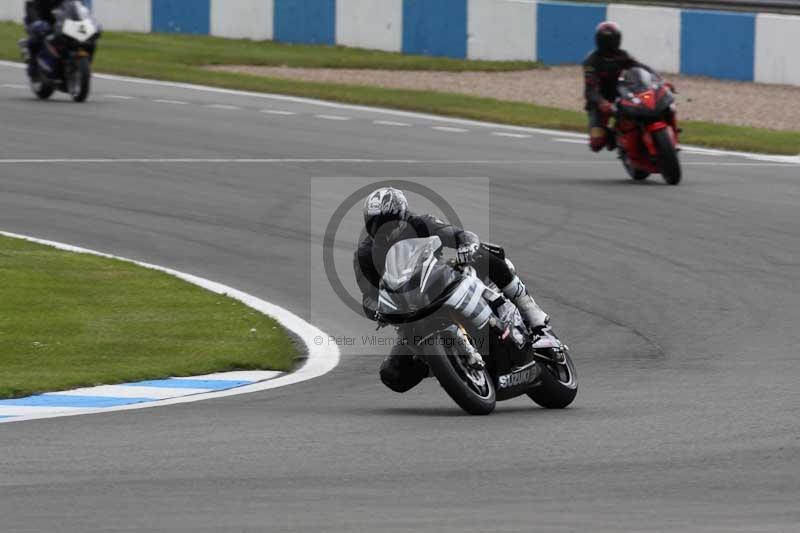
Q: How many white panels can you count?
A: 7